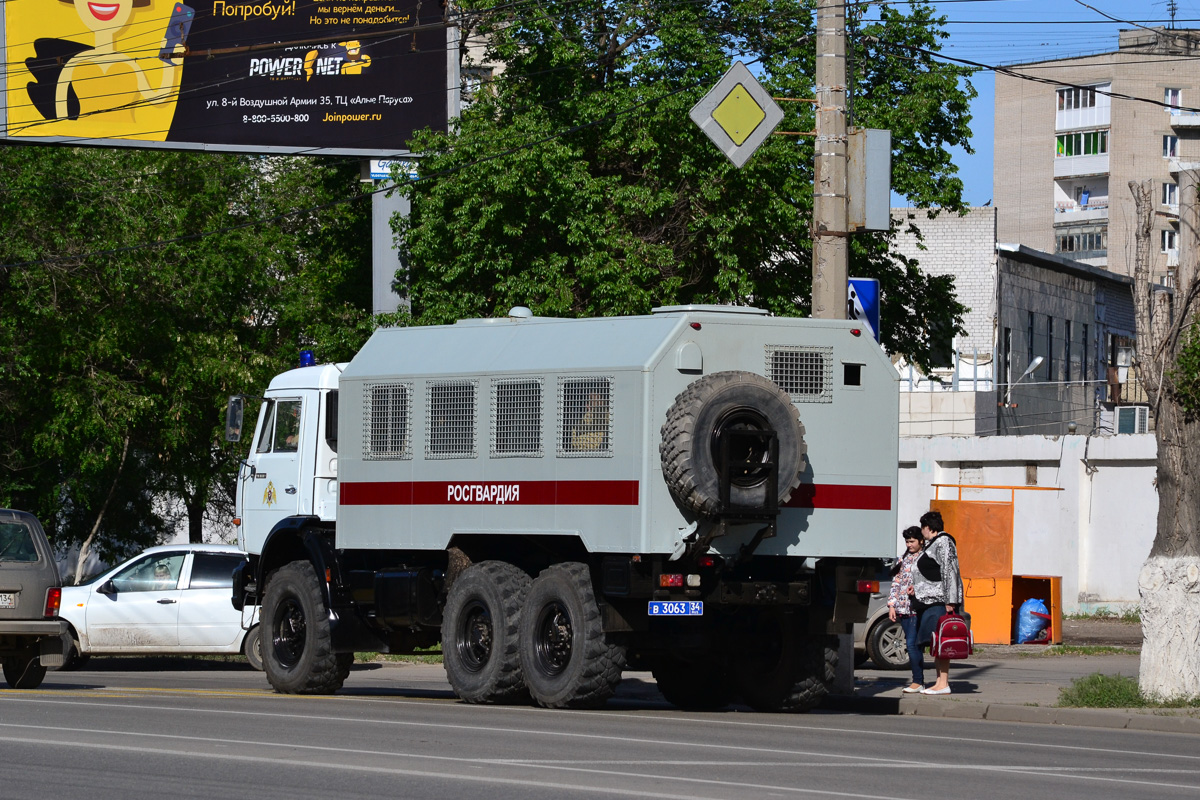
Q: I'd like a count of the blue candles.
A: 0